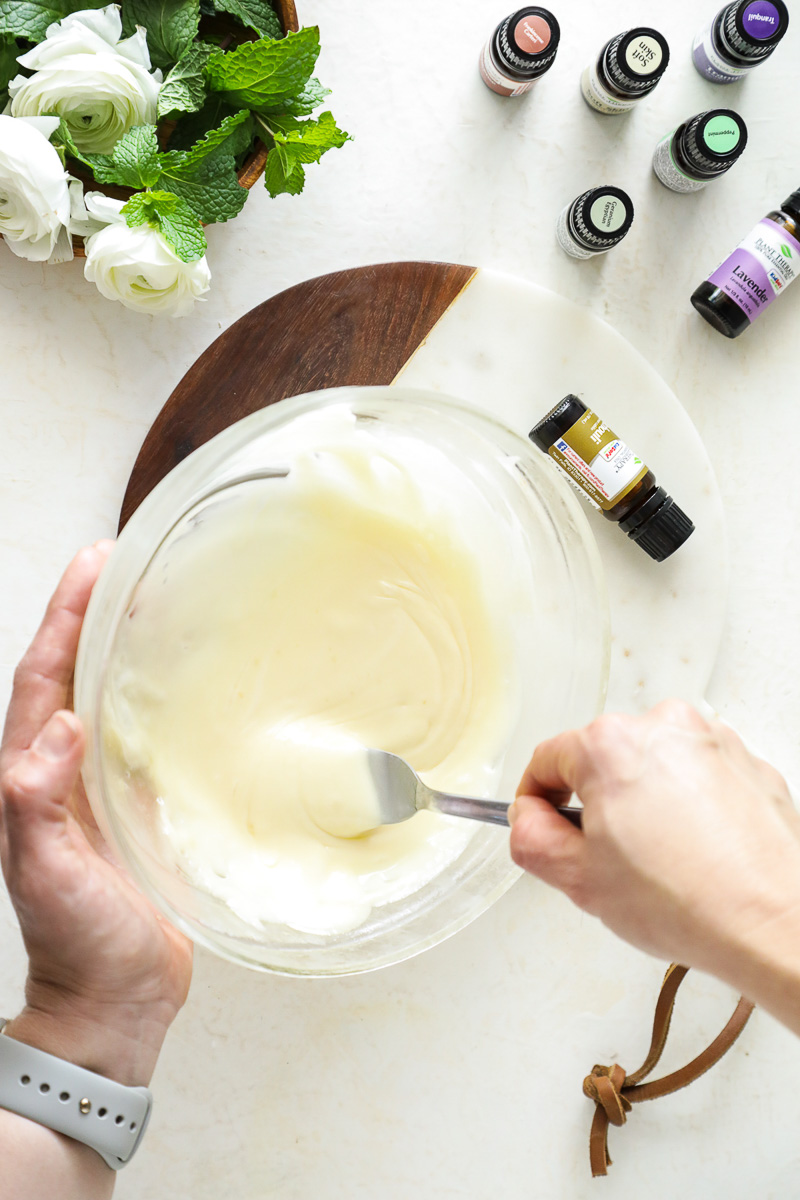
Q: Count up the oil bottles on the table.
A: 7